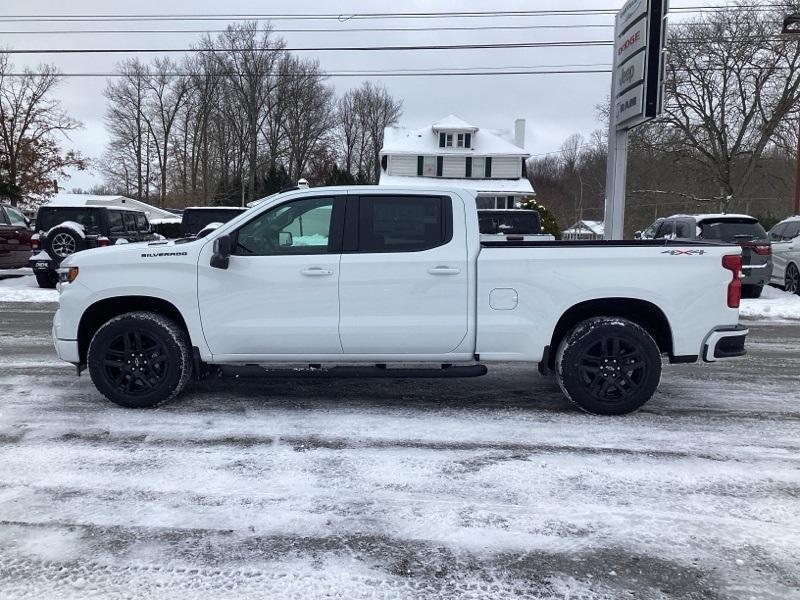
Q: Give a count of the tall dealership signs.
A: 1